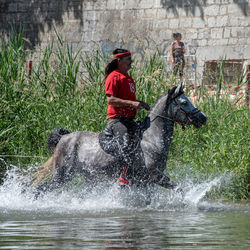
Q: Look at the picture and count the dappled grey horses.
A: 1